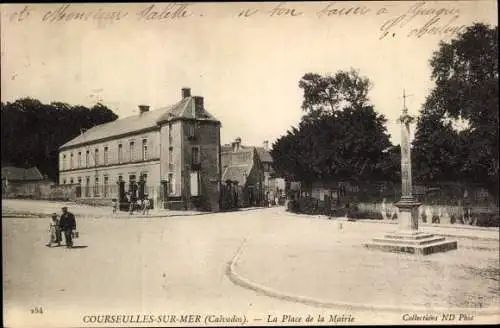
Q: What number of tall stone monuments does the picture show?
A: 1